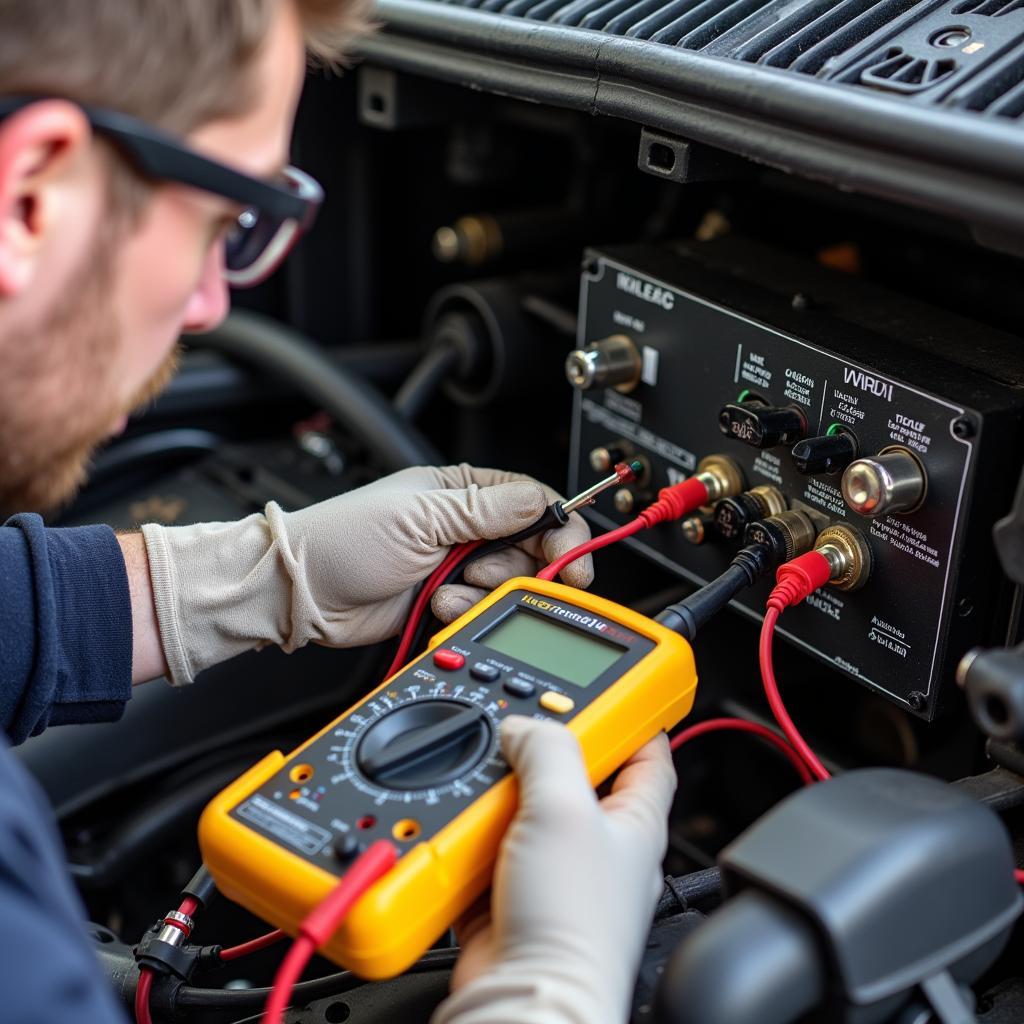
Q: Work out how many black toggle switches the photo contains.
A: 2